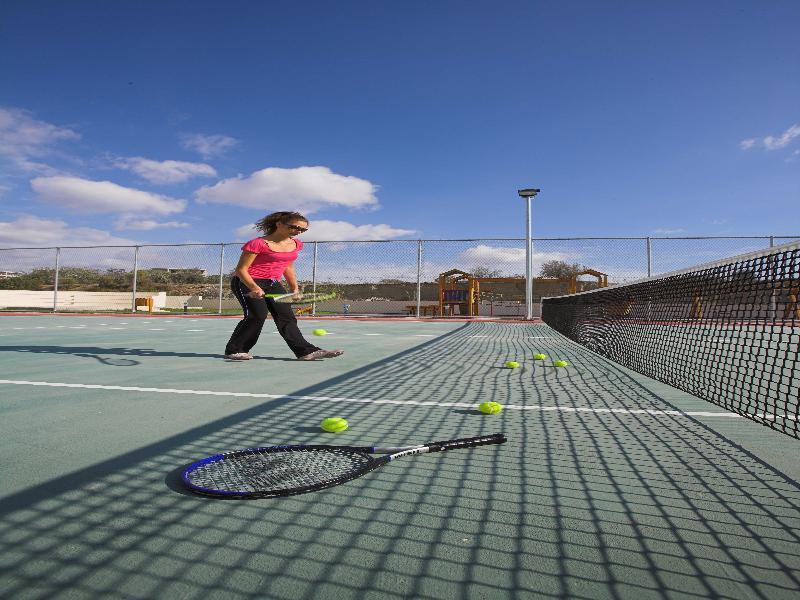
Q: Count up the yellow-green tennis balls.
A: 6